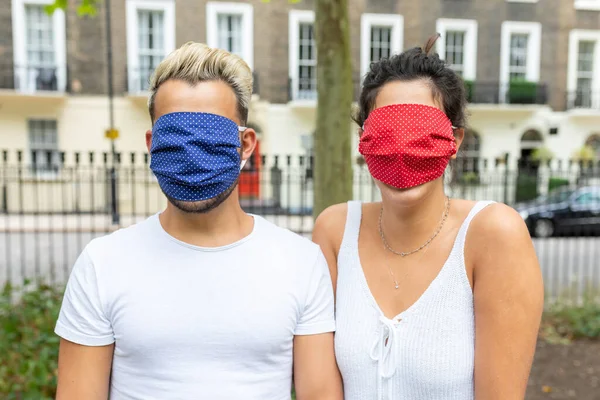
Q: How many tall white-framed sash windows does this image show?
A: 8